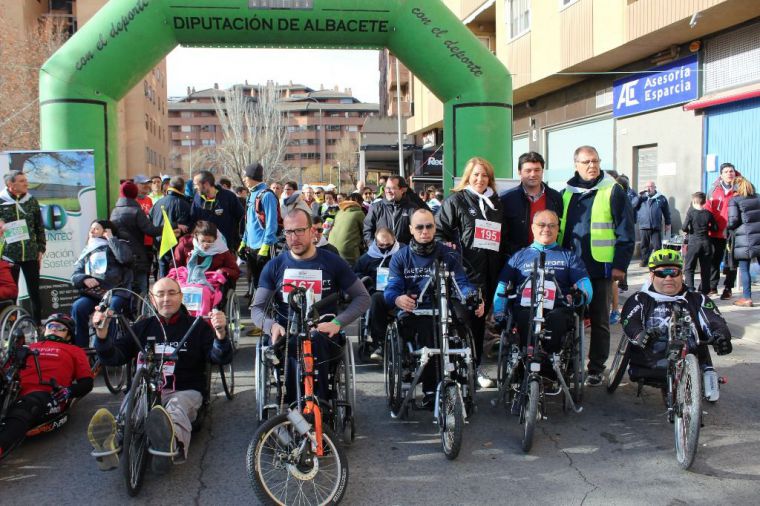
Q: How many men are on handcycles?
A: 6